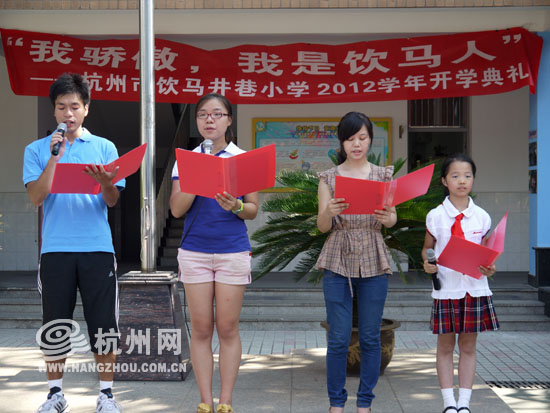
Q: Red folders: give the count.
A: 4